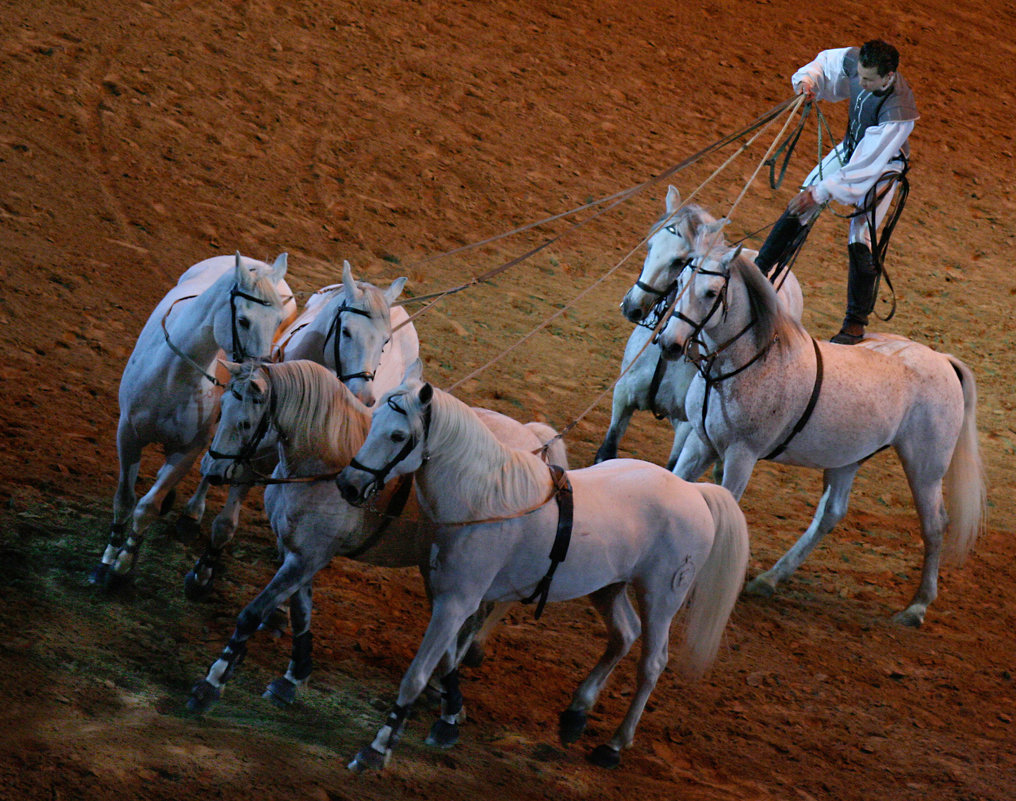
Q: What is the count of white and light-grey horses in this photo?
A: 6